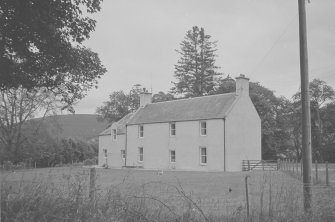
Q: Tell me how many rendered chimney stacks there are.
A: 2